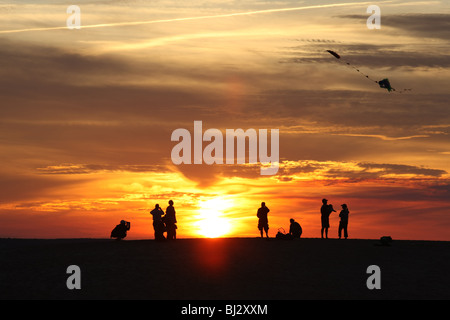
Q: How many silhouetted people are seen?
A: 7